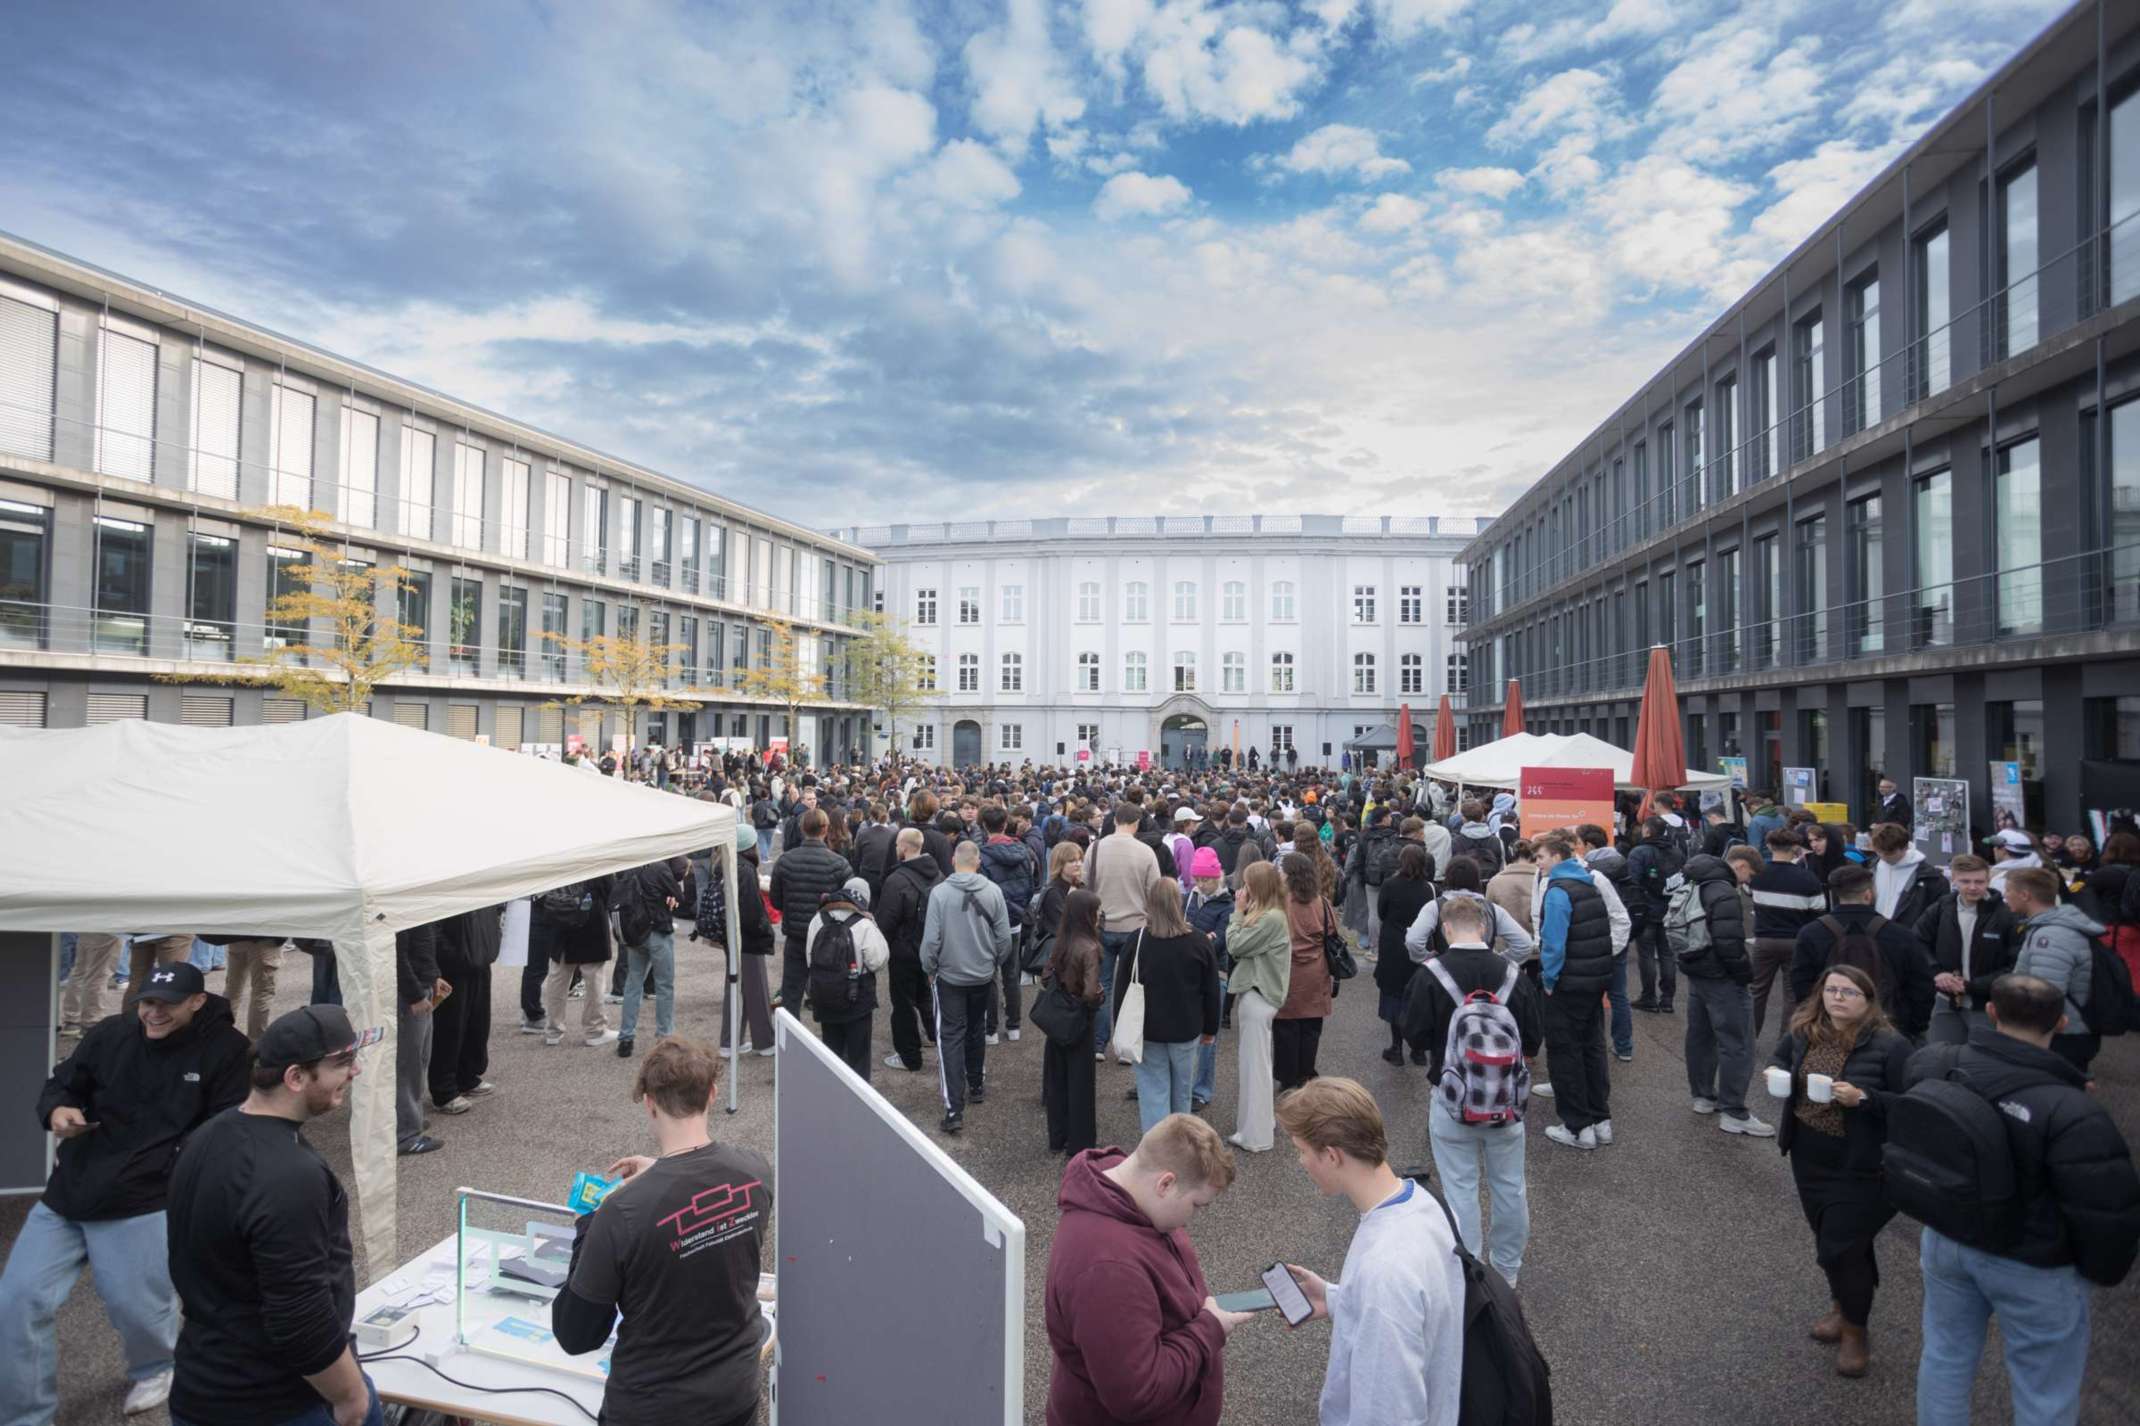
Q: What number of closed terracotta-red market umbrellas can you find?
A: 4